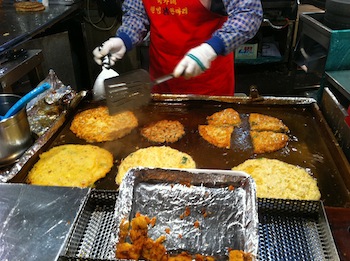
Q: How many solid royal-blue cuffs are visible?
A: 2